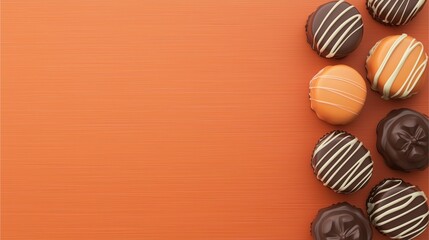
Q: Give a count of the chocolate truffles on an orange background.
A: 8